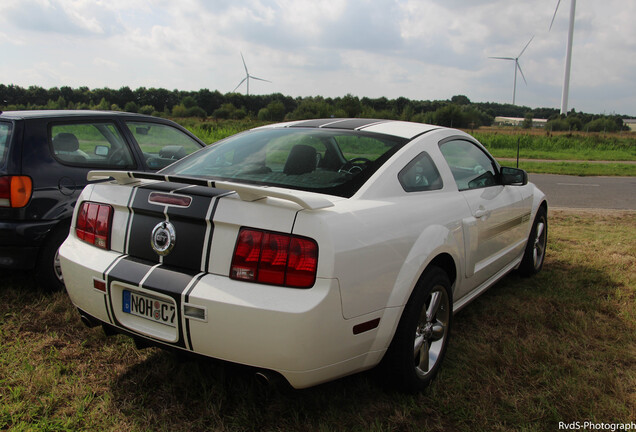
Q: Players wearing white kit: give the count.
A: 0